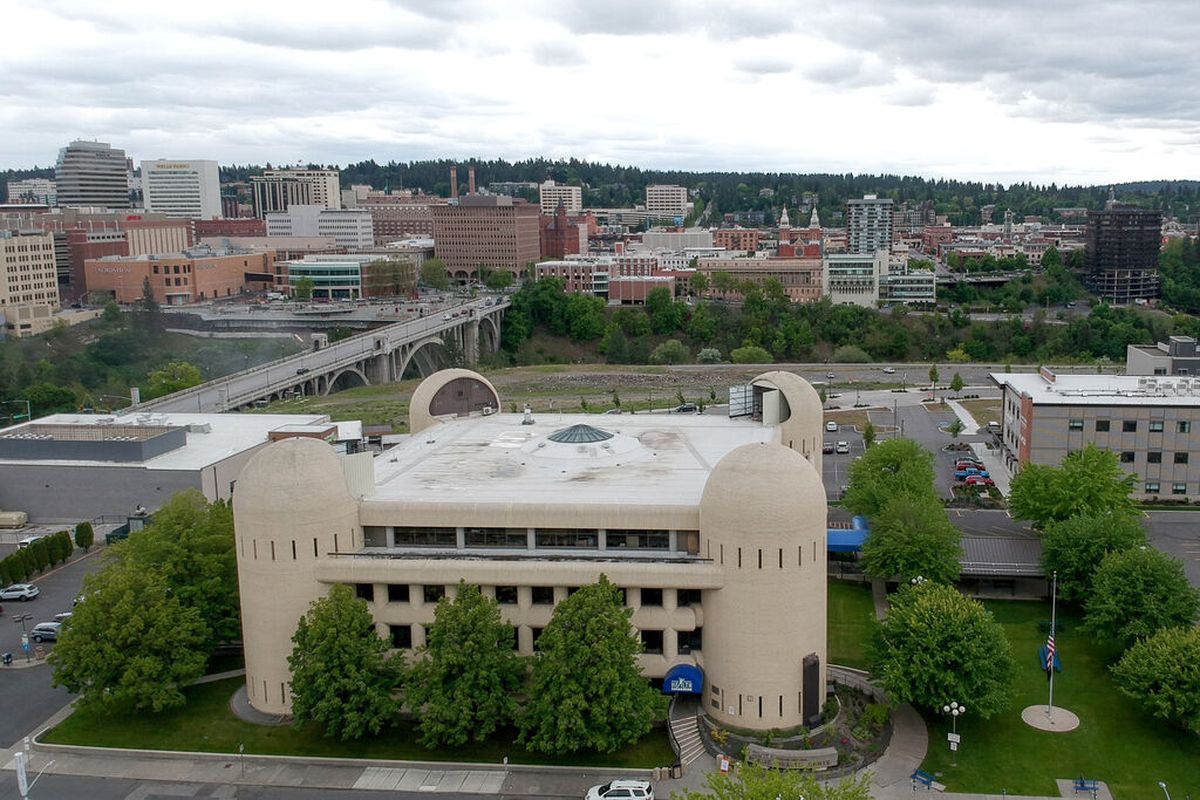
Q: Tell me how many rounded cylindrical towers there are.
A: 4